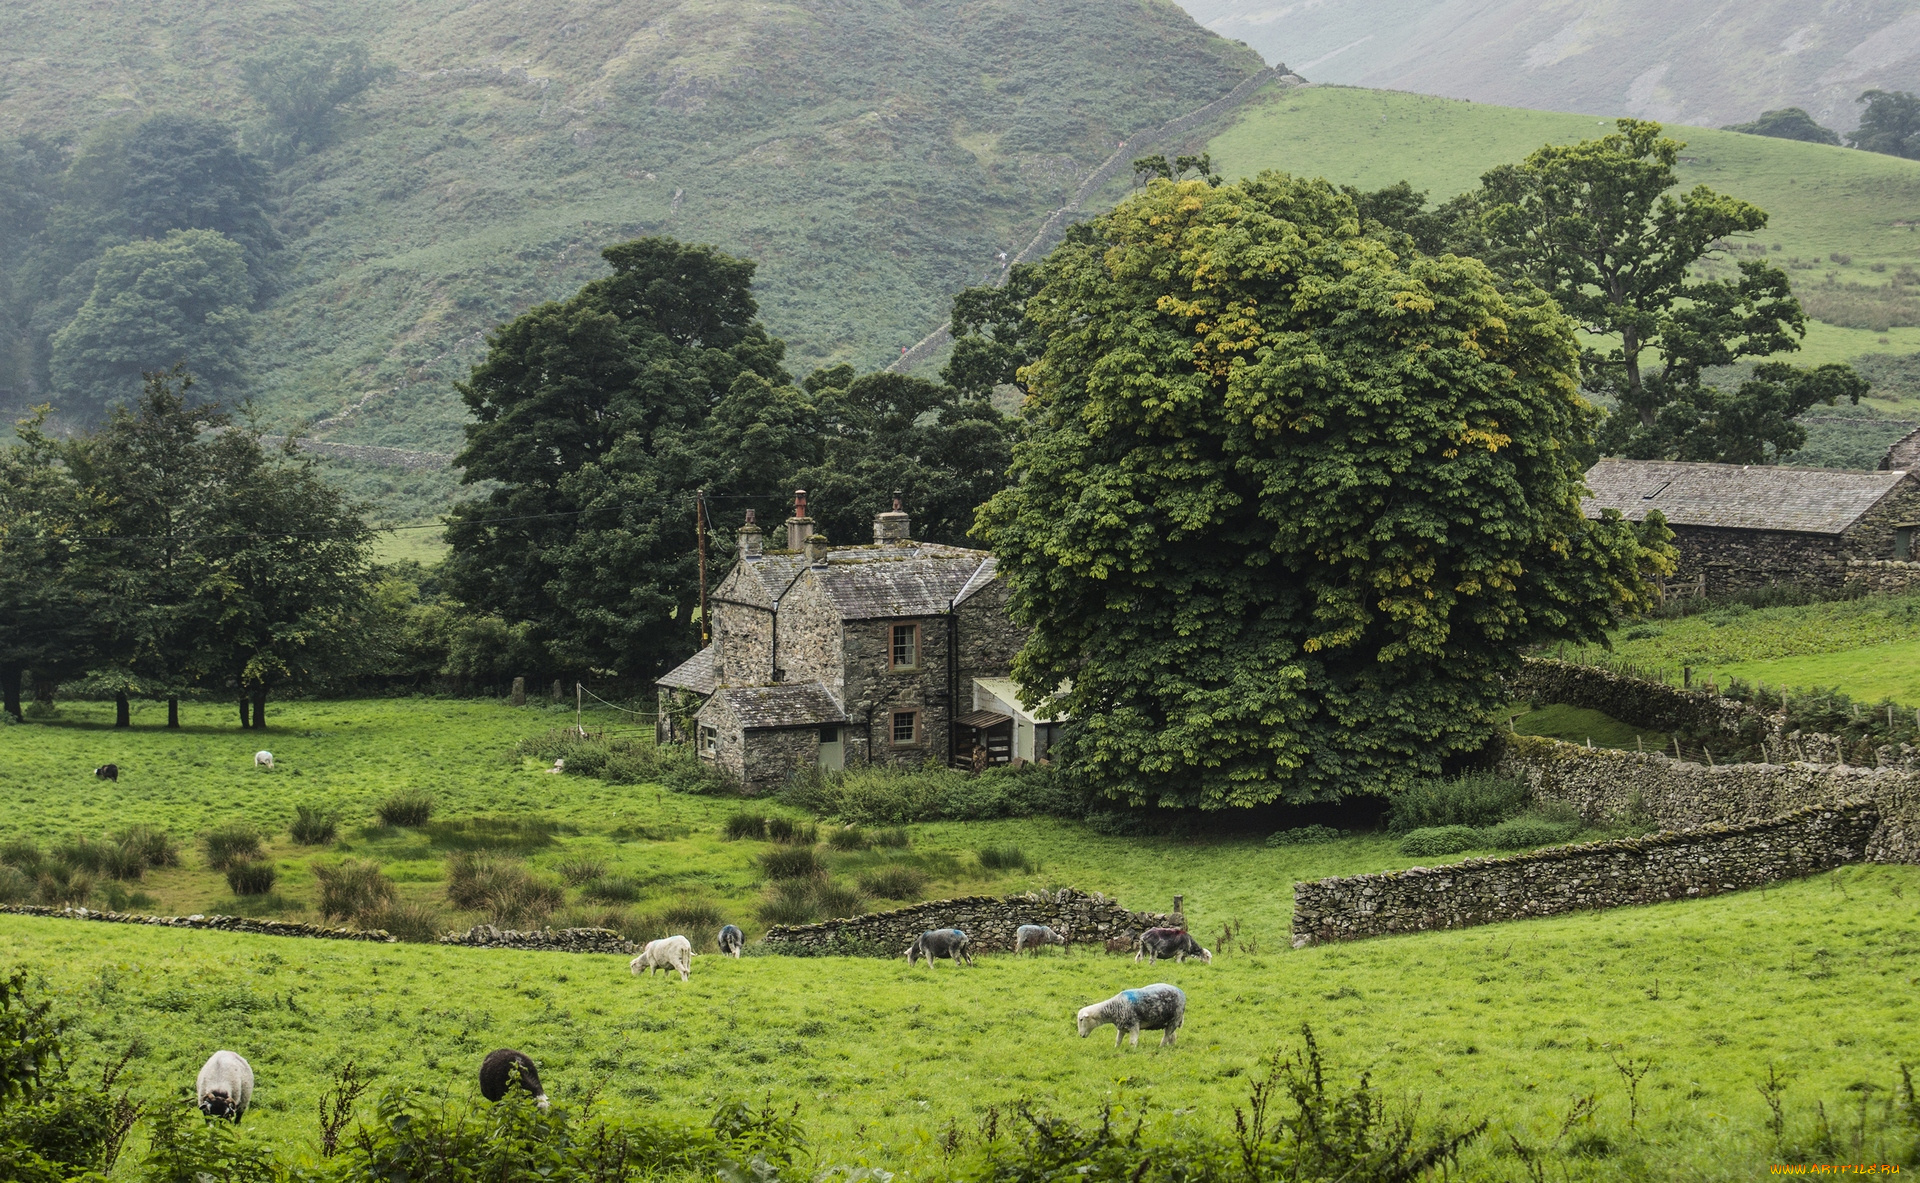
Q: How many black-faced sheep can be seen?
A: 1